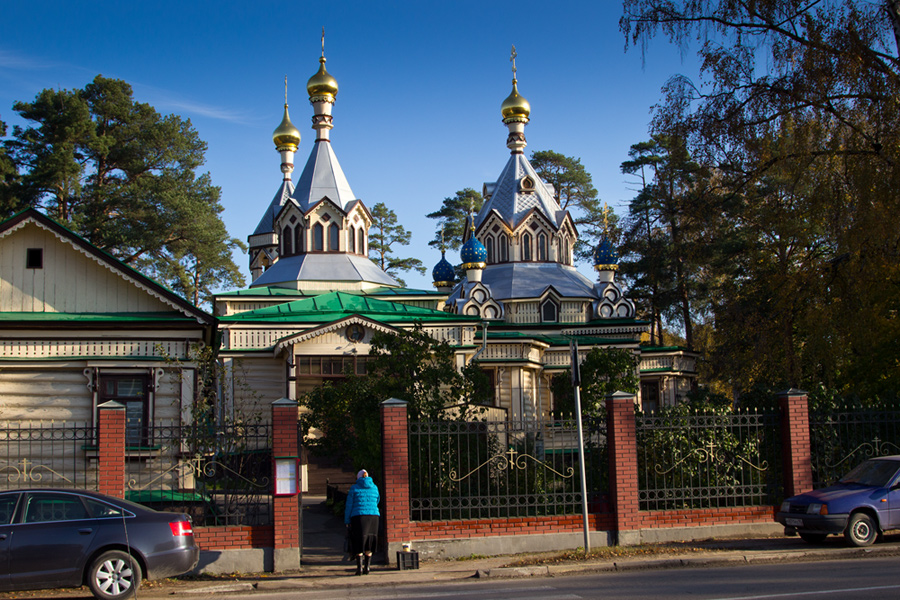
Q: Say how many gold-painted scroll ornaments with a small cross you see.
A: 5